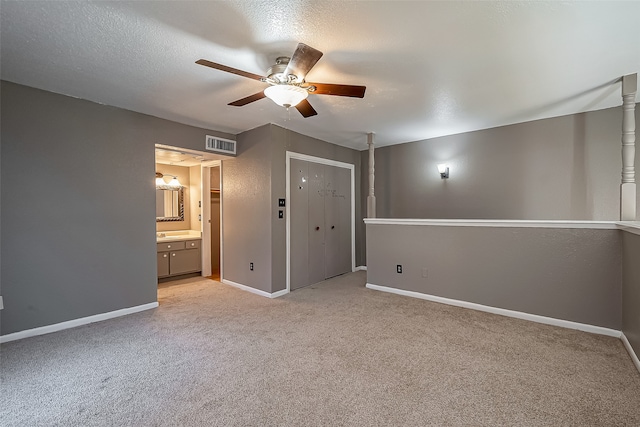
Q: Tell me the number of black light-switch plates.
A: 2